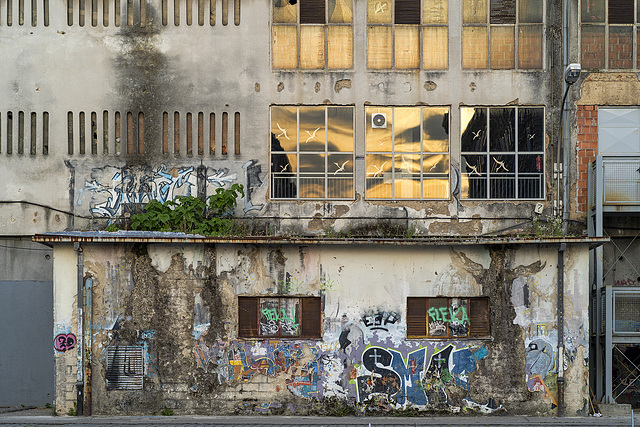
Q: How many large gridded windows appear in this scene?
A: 7